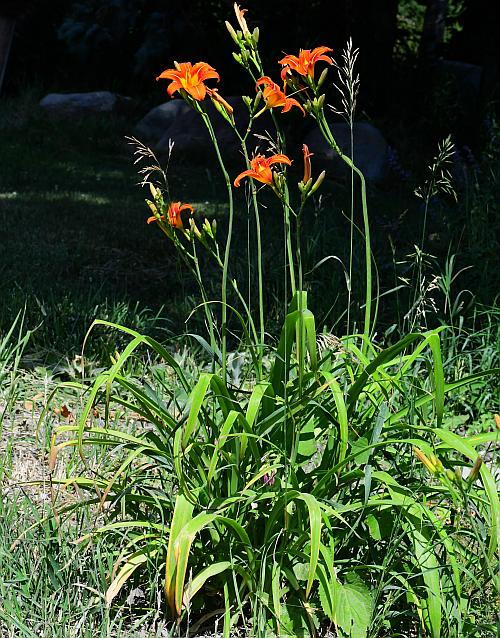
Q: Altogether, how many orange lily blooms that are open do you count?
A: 5